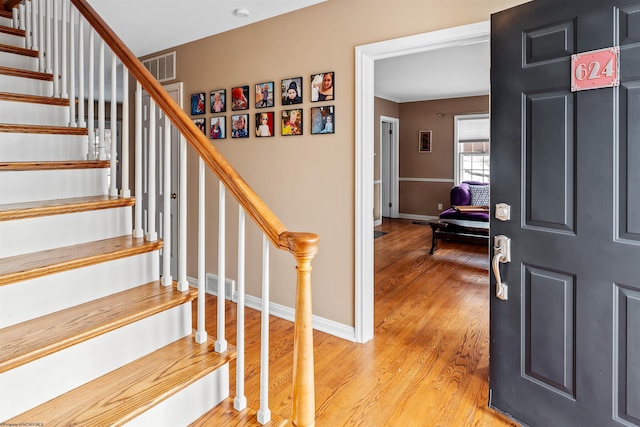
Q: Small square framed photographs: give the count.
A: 12